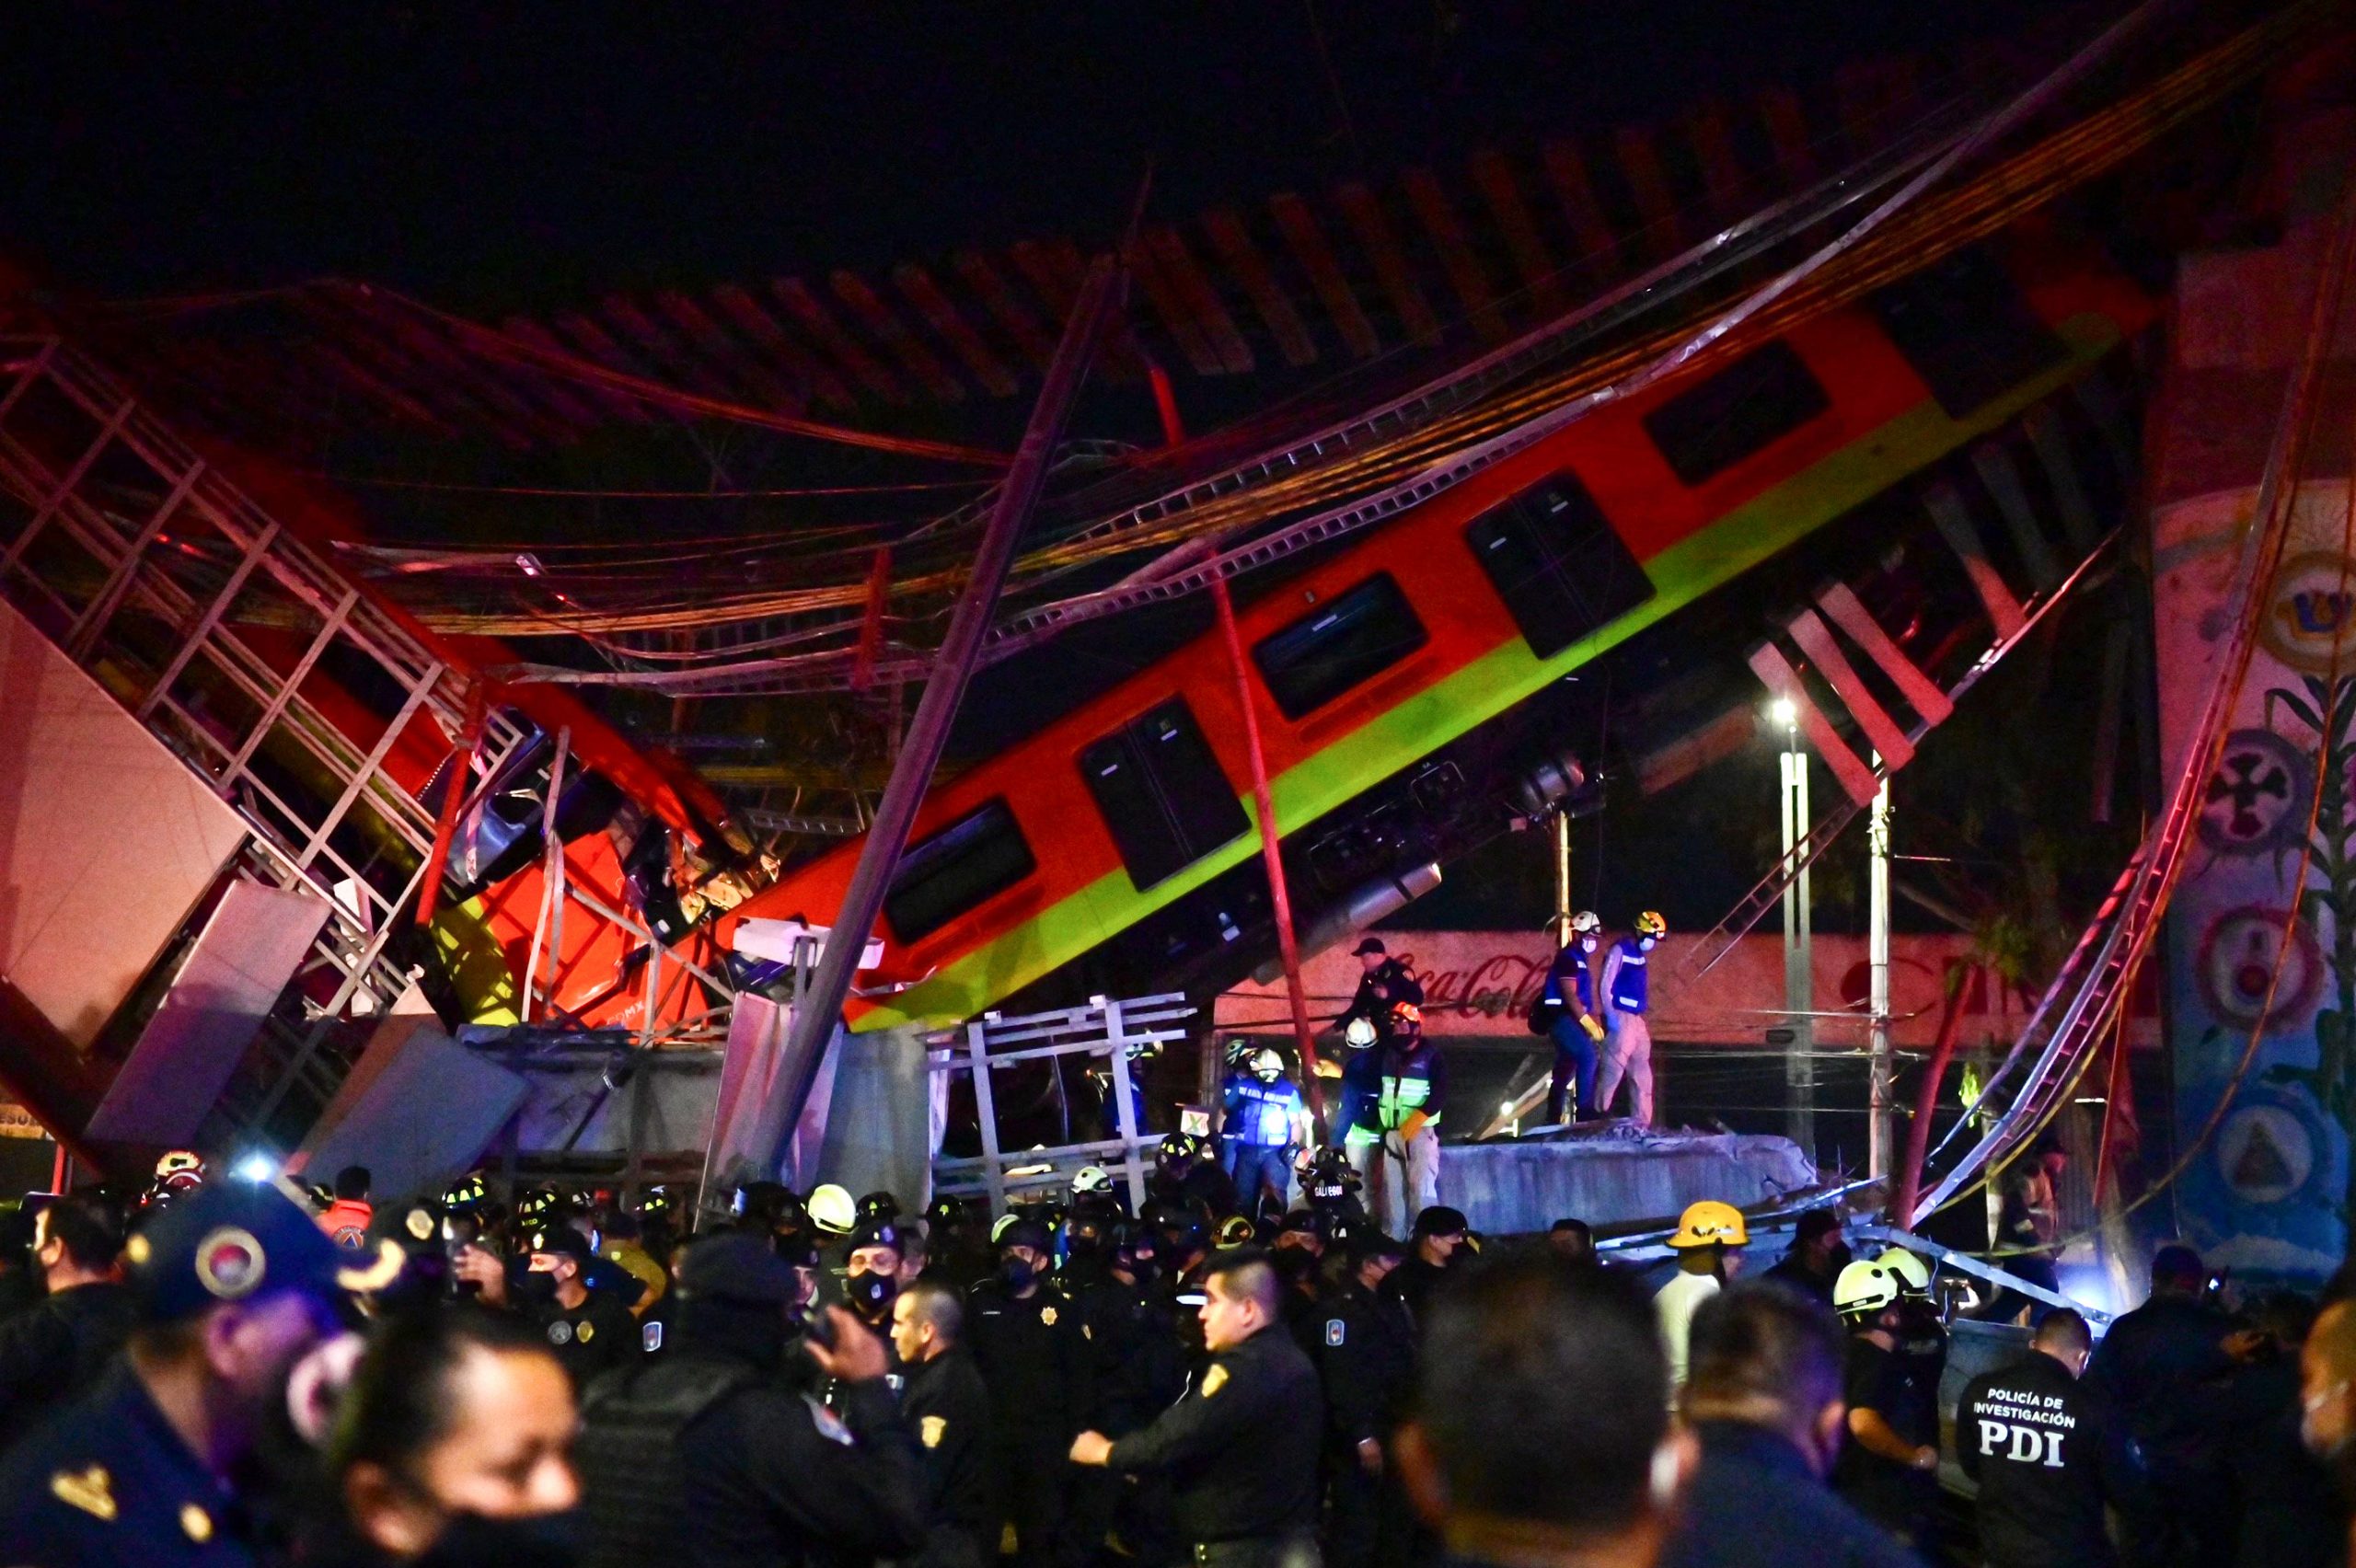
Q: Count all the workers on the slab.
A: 2